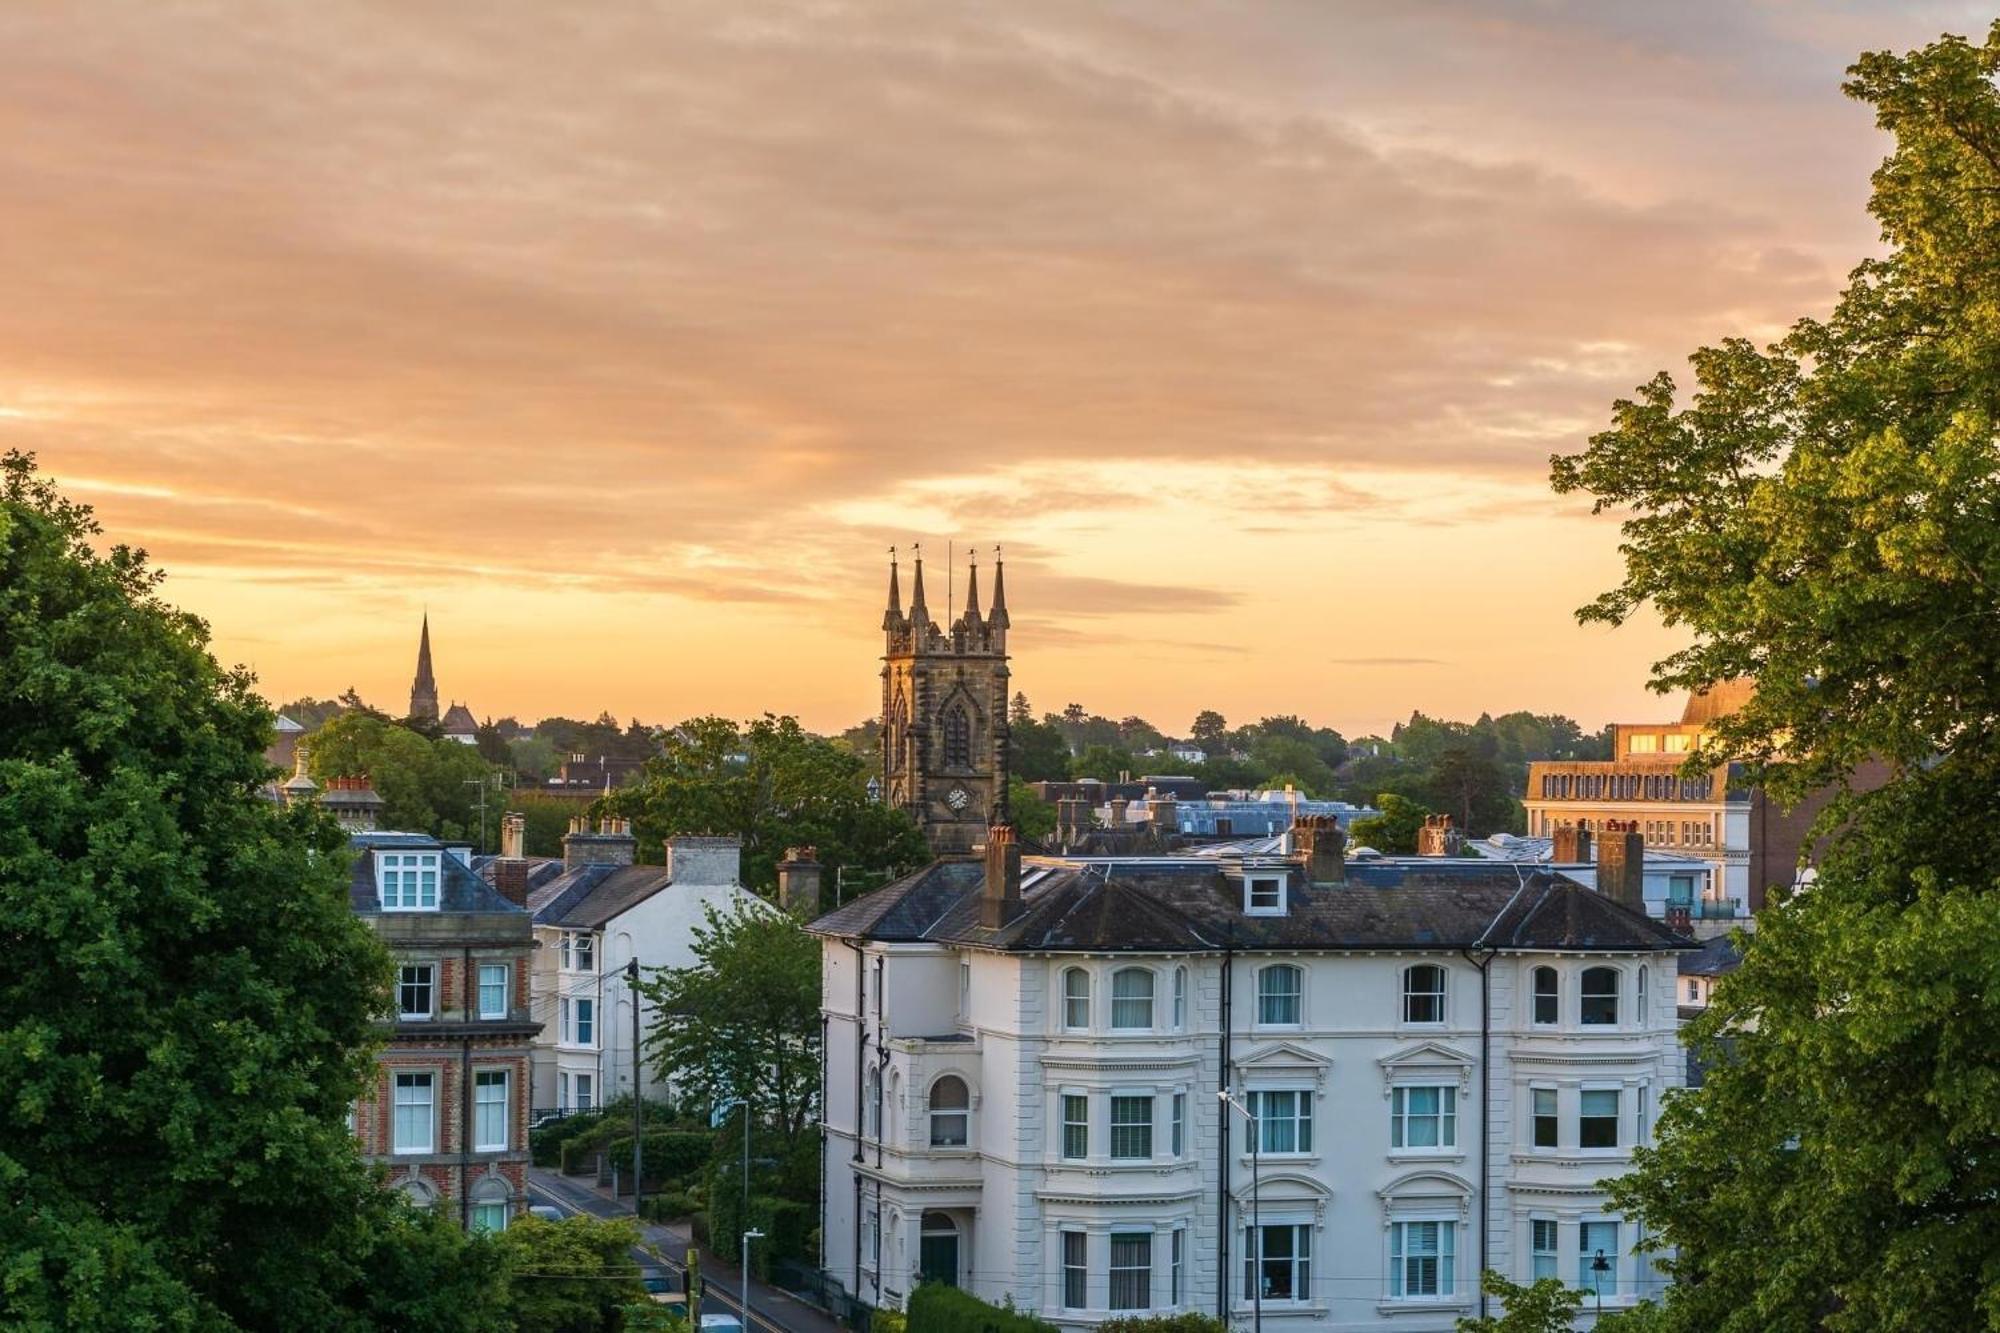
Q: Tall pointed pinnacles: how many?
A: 4